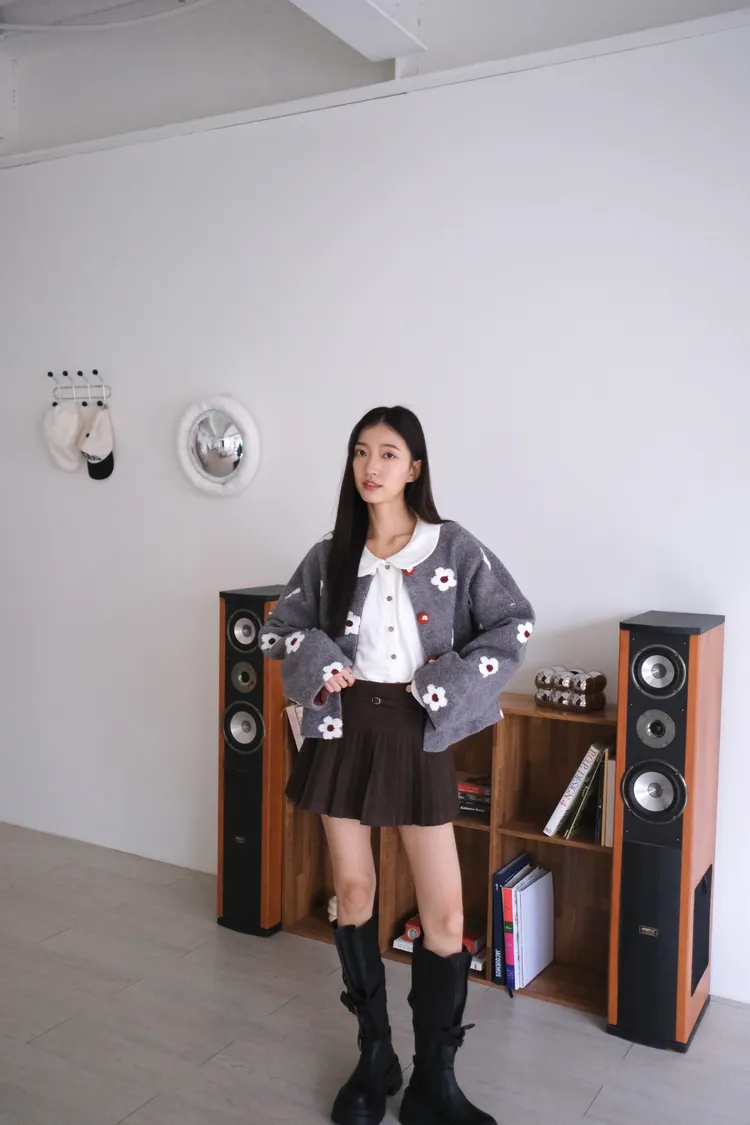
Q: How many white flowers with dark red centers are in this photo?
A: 9